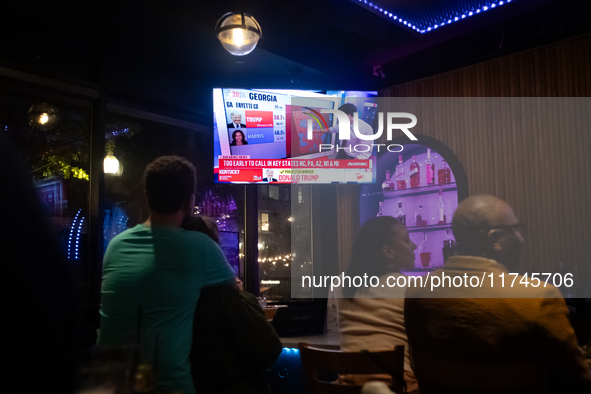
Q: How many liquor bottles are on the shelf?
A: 11